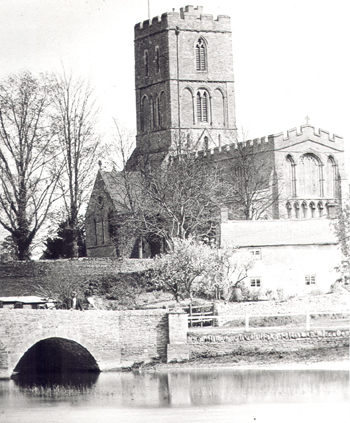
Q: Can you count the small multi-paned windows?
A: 3